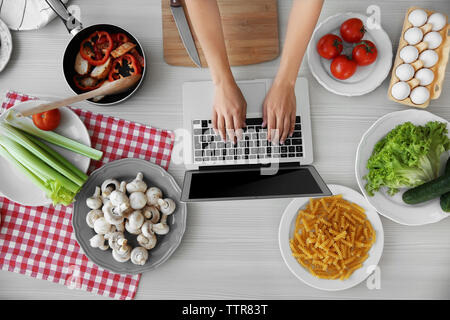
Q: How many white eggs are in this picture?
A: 10